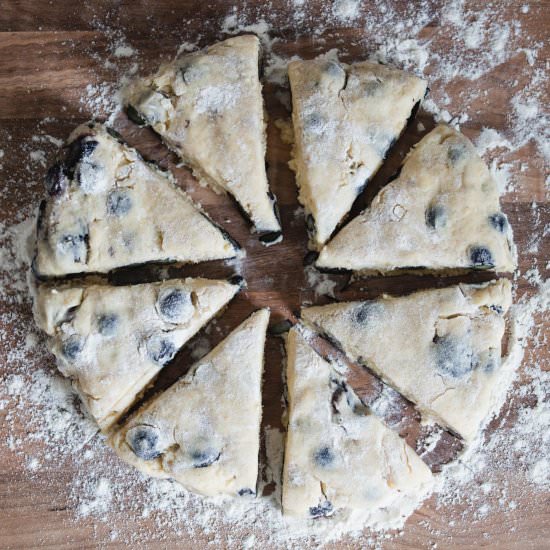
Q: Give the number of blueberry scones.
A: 8